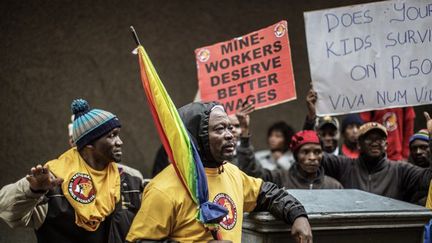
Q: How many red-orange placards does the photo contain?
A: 1